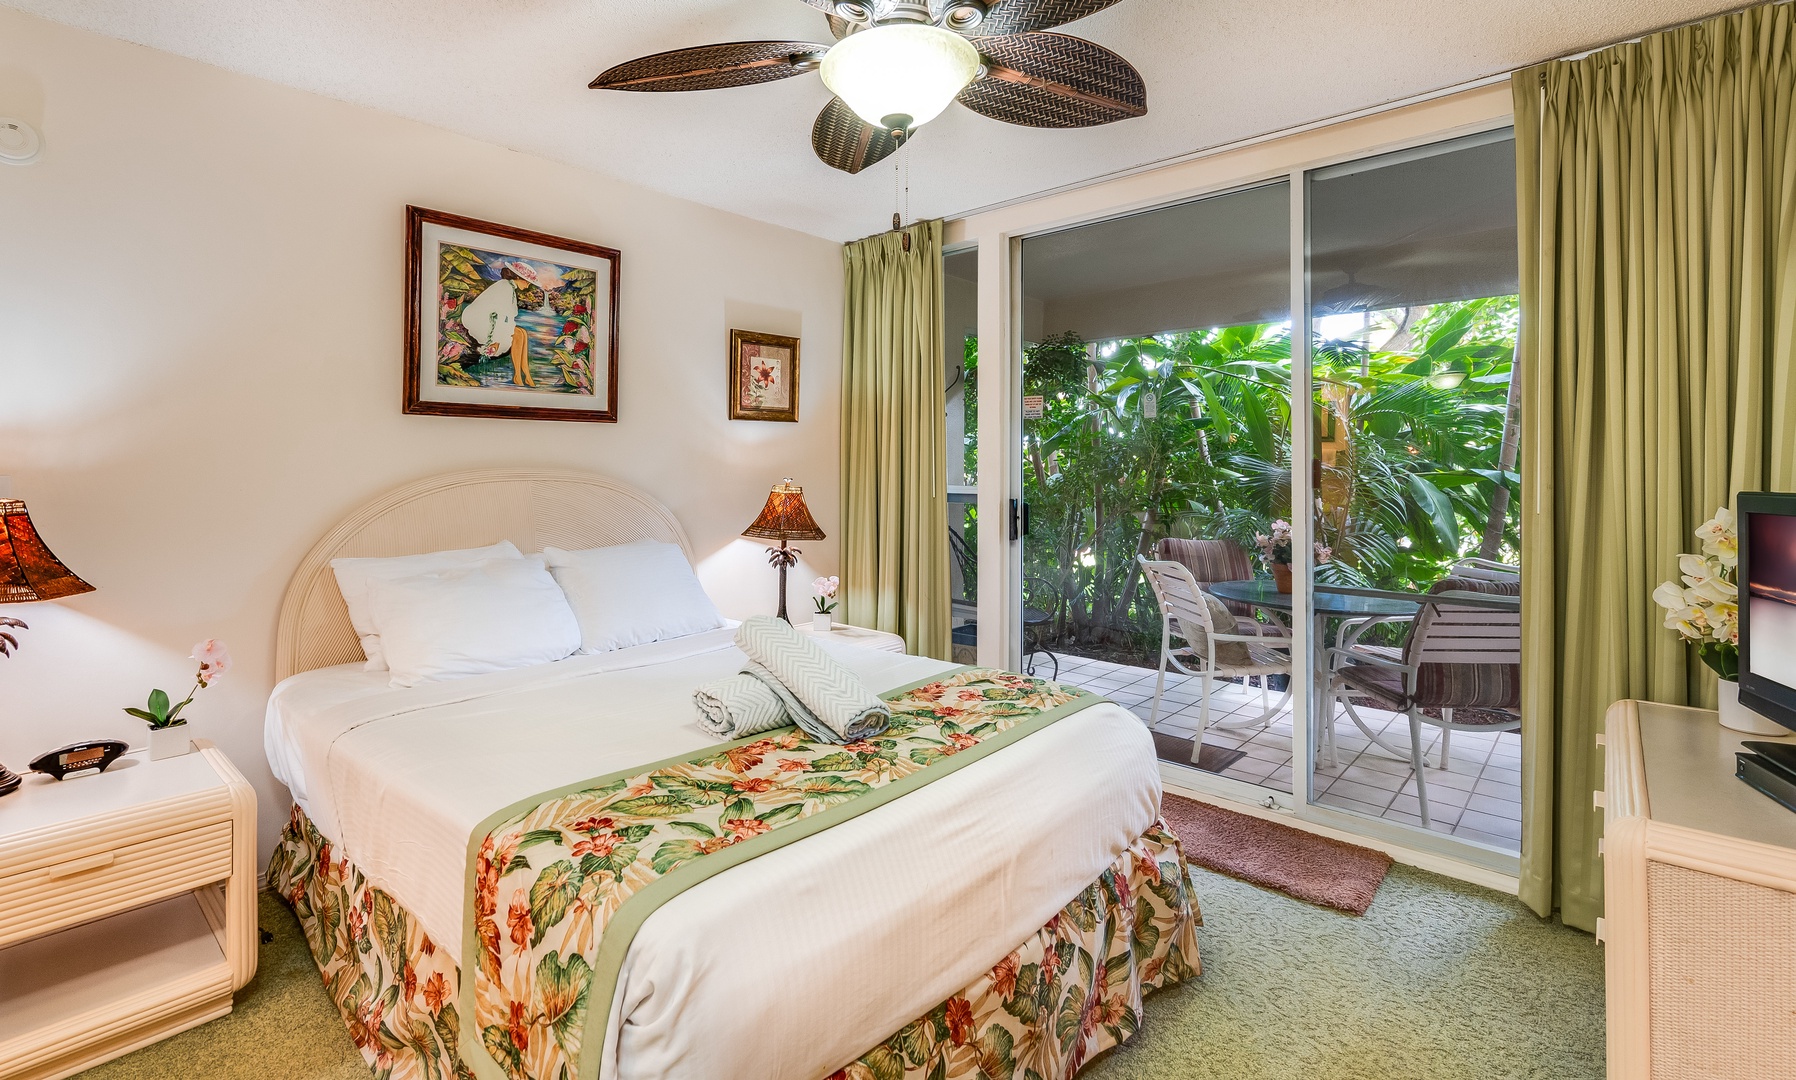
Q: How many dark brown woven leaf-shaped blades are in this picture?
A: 5